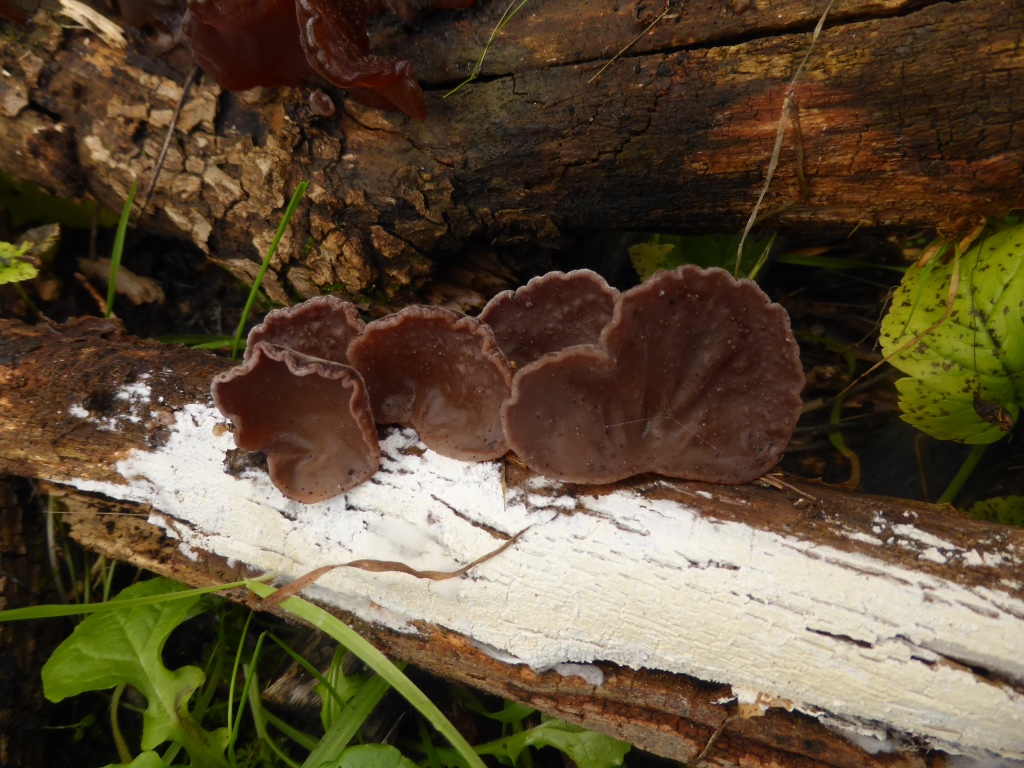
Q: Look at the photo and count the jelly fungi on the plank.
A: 5